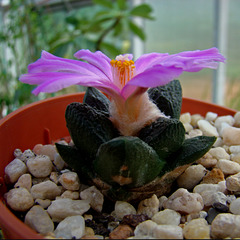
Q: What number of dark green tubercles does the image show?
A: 7